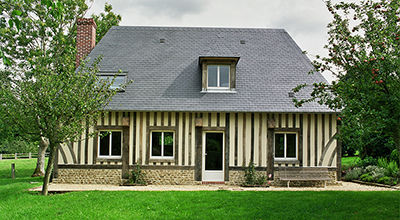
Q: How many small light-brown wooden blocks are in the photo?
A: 3